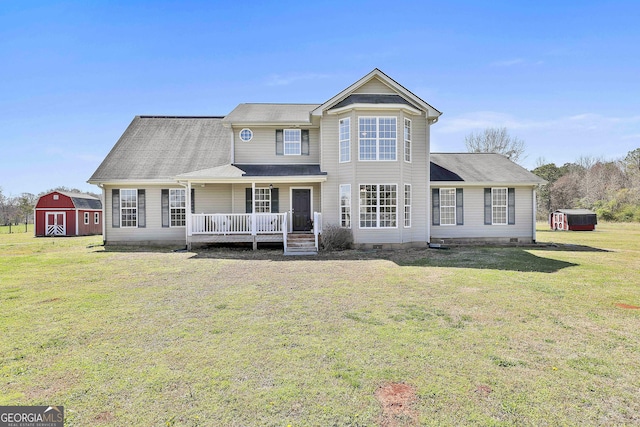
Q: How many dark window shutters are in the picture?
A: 12